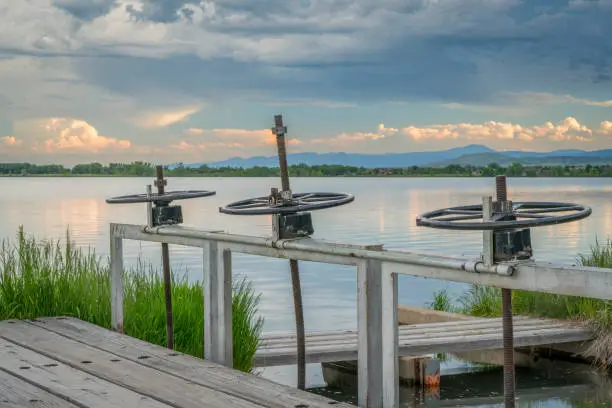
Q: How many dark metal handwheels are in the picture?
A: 3